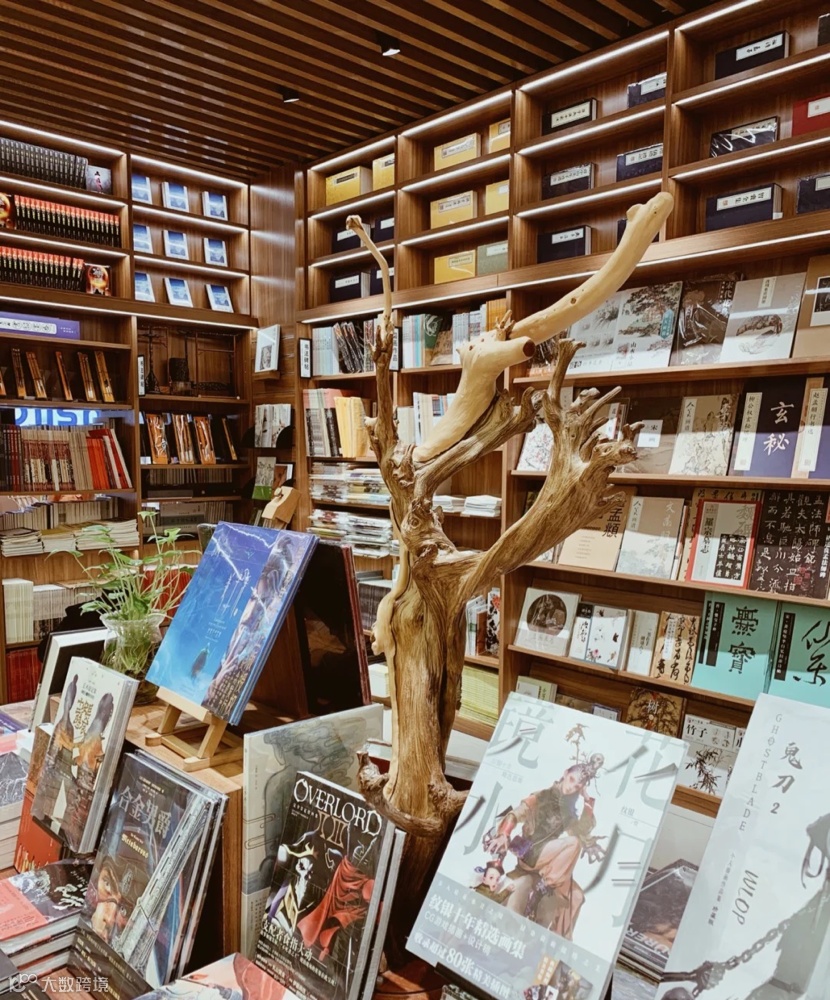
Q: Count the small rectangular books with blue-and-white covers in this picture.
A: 9